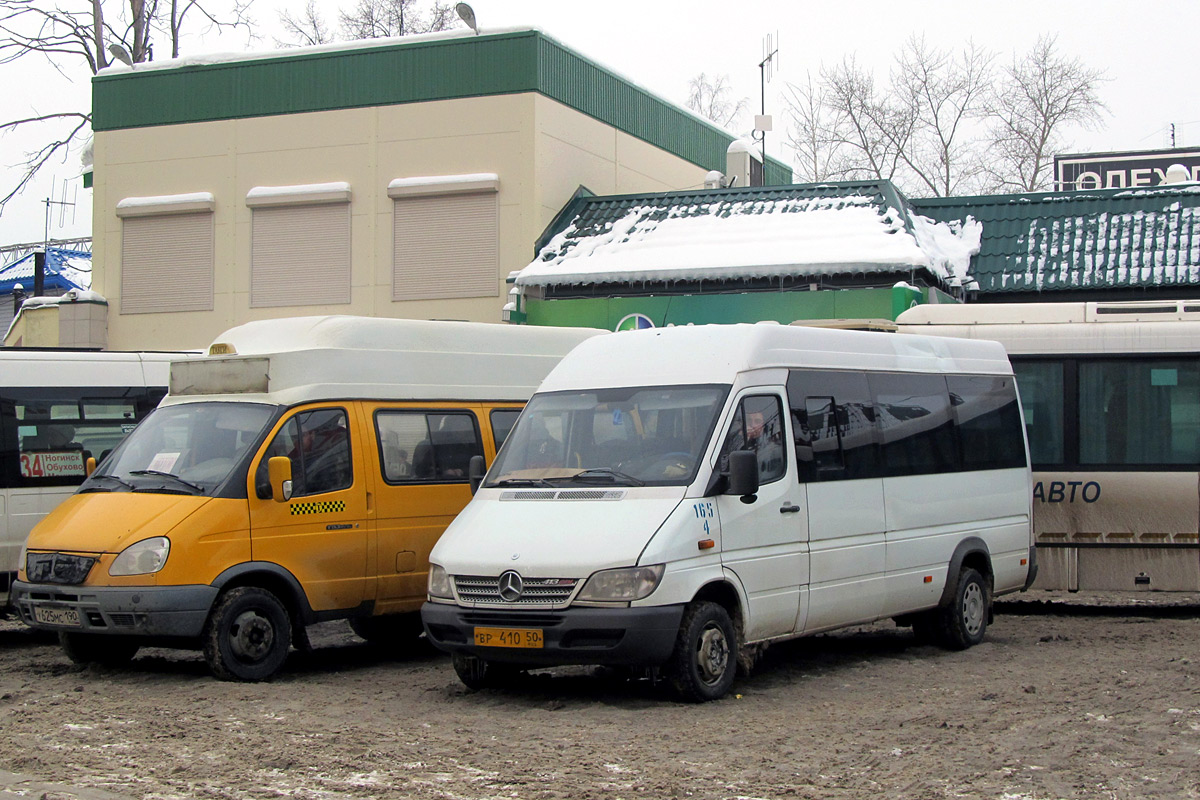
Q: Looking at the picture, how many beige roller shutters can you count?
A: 3